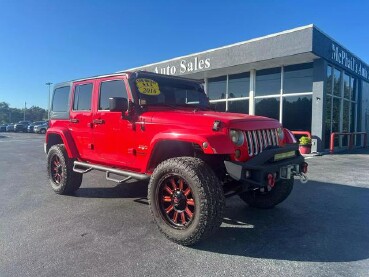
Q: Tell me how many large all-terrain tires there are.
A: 3